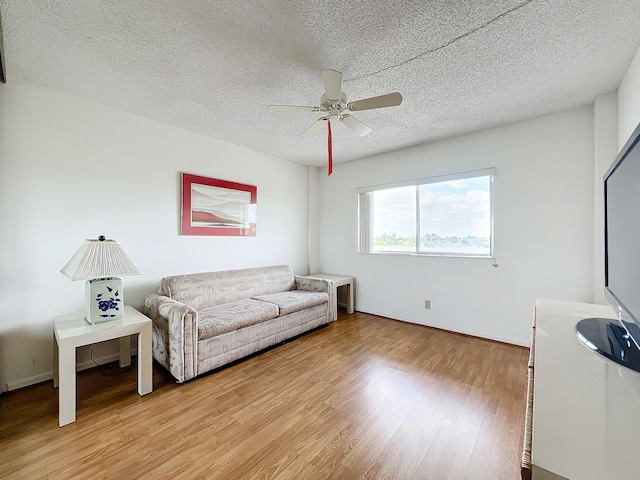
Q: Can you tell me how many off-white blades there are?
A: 5